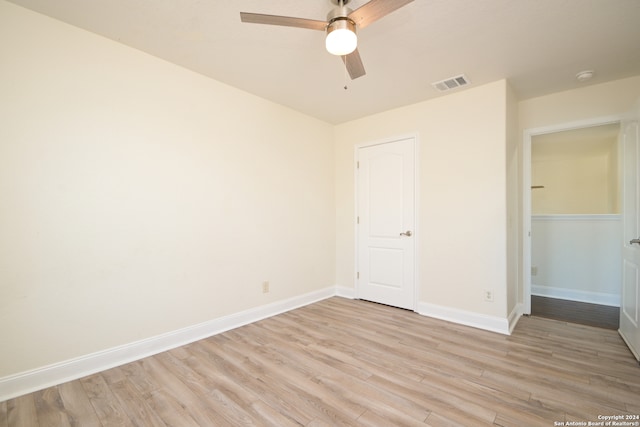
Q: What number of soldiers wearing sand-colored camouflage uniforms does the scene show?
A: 0